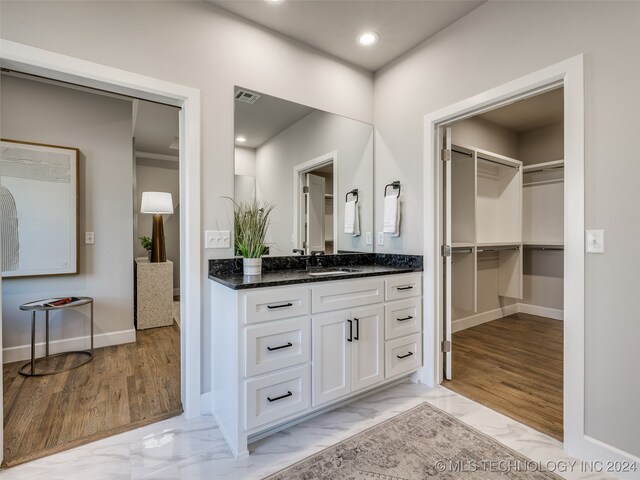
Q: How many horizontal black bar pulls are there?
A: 6